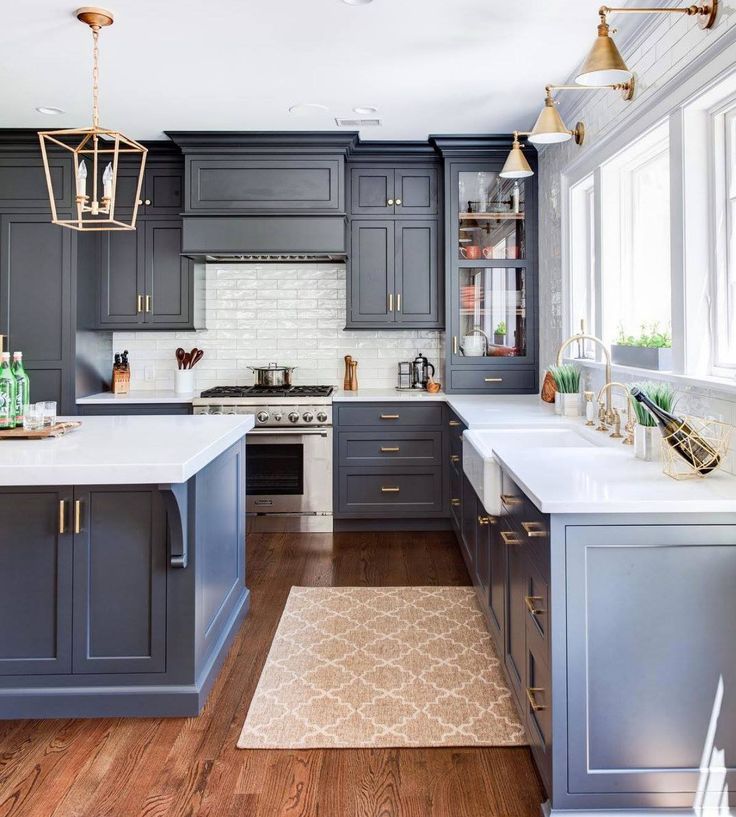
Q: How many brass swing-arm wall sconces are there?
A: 3